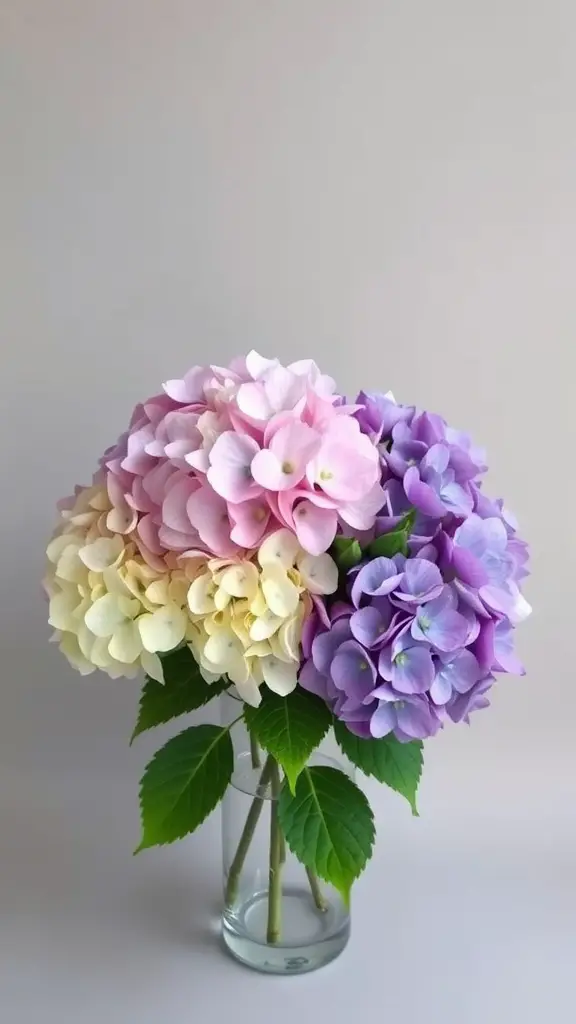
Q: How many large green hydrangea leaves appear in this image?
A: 5